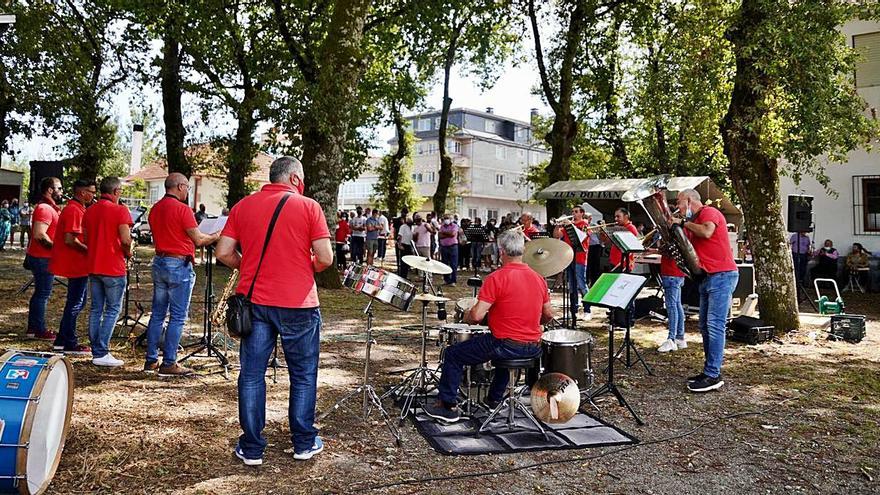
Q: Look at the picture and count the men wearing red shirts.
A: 11